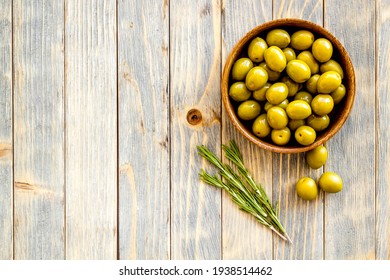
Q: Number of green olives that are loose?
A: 3